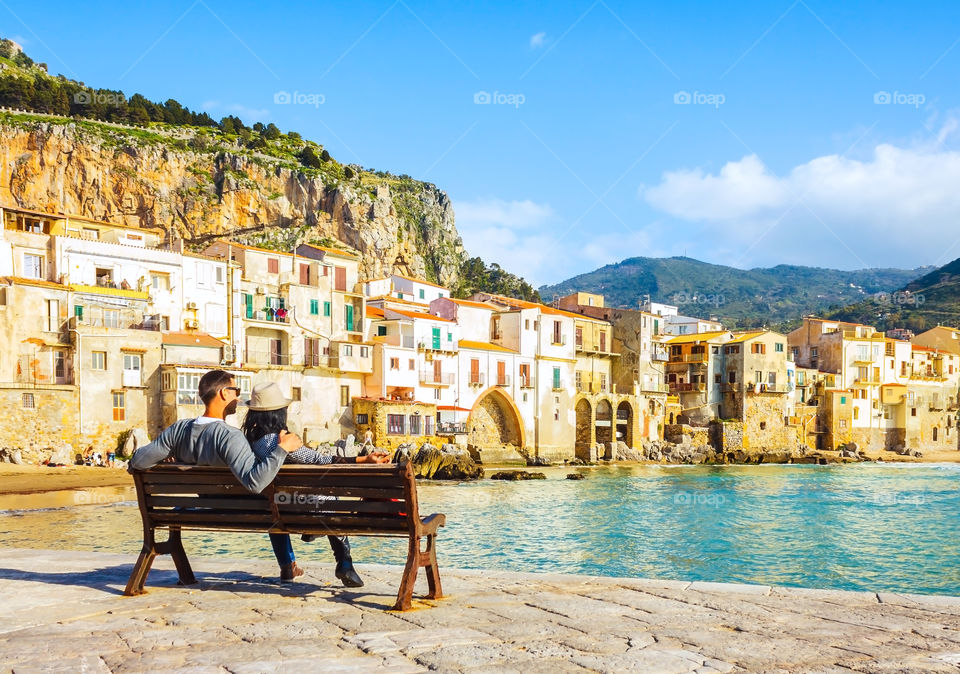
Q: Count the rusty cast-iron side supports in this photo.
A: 2